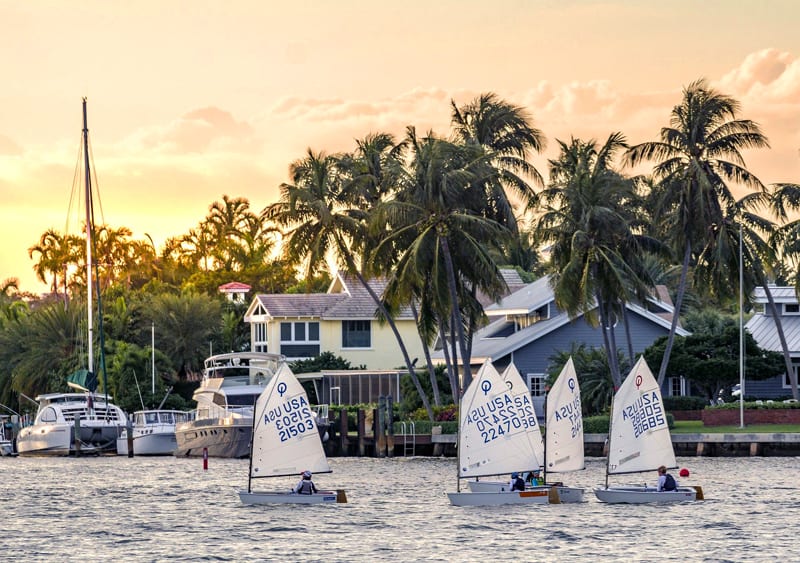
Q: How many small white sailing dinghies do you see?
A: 5